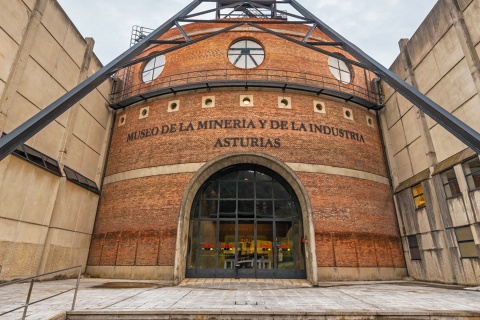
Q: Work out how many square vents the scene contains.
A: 9